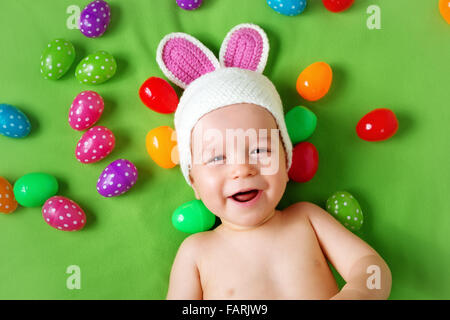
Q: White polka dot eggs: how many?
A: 12